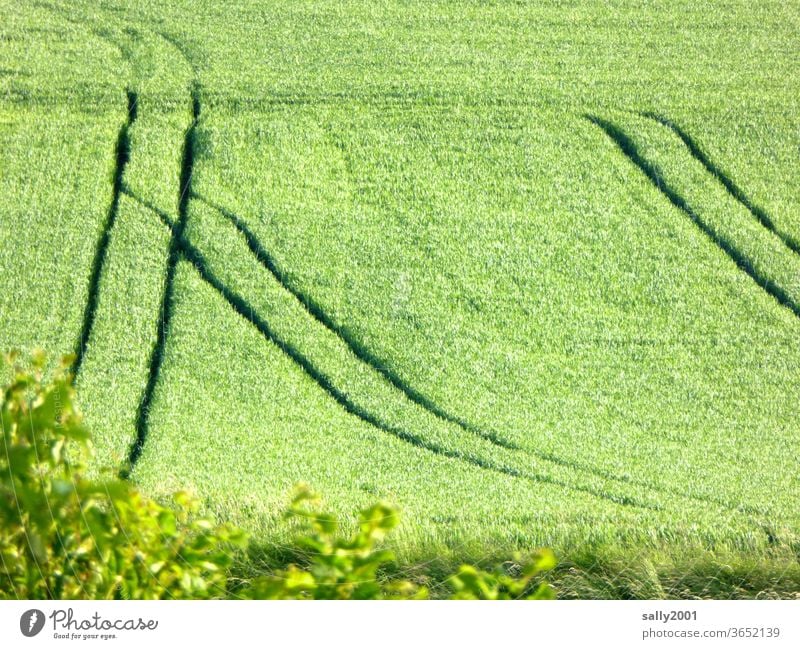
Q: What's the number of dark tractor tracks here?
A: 6